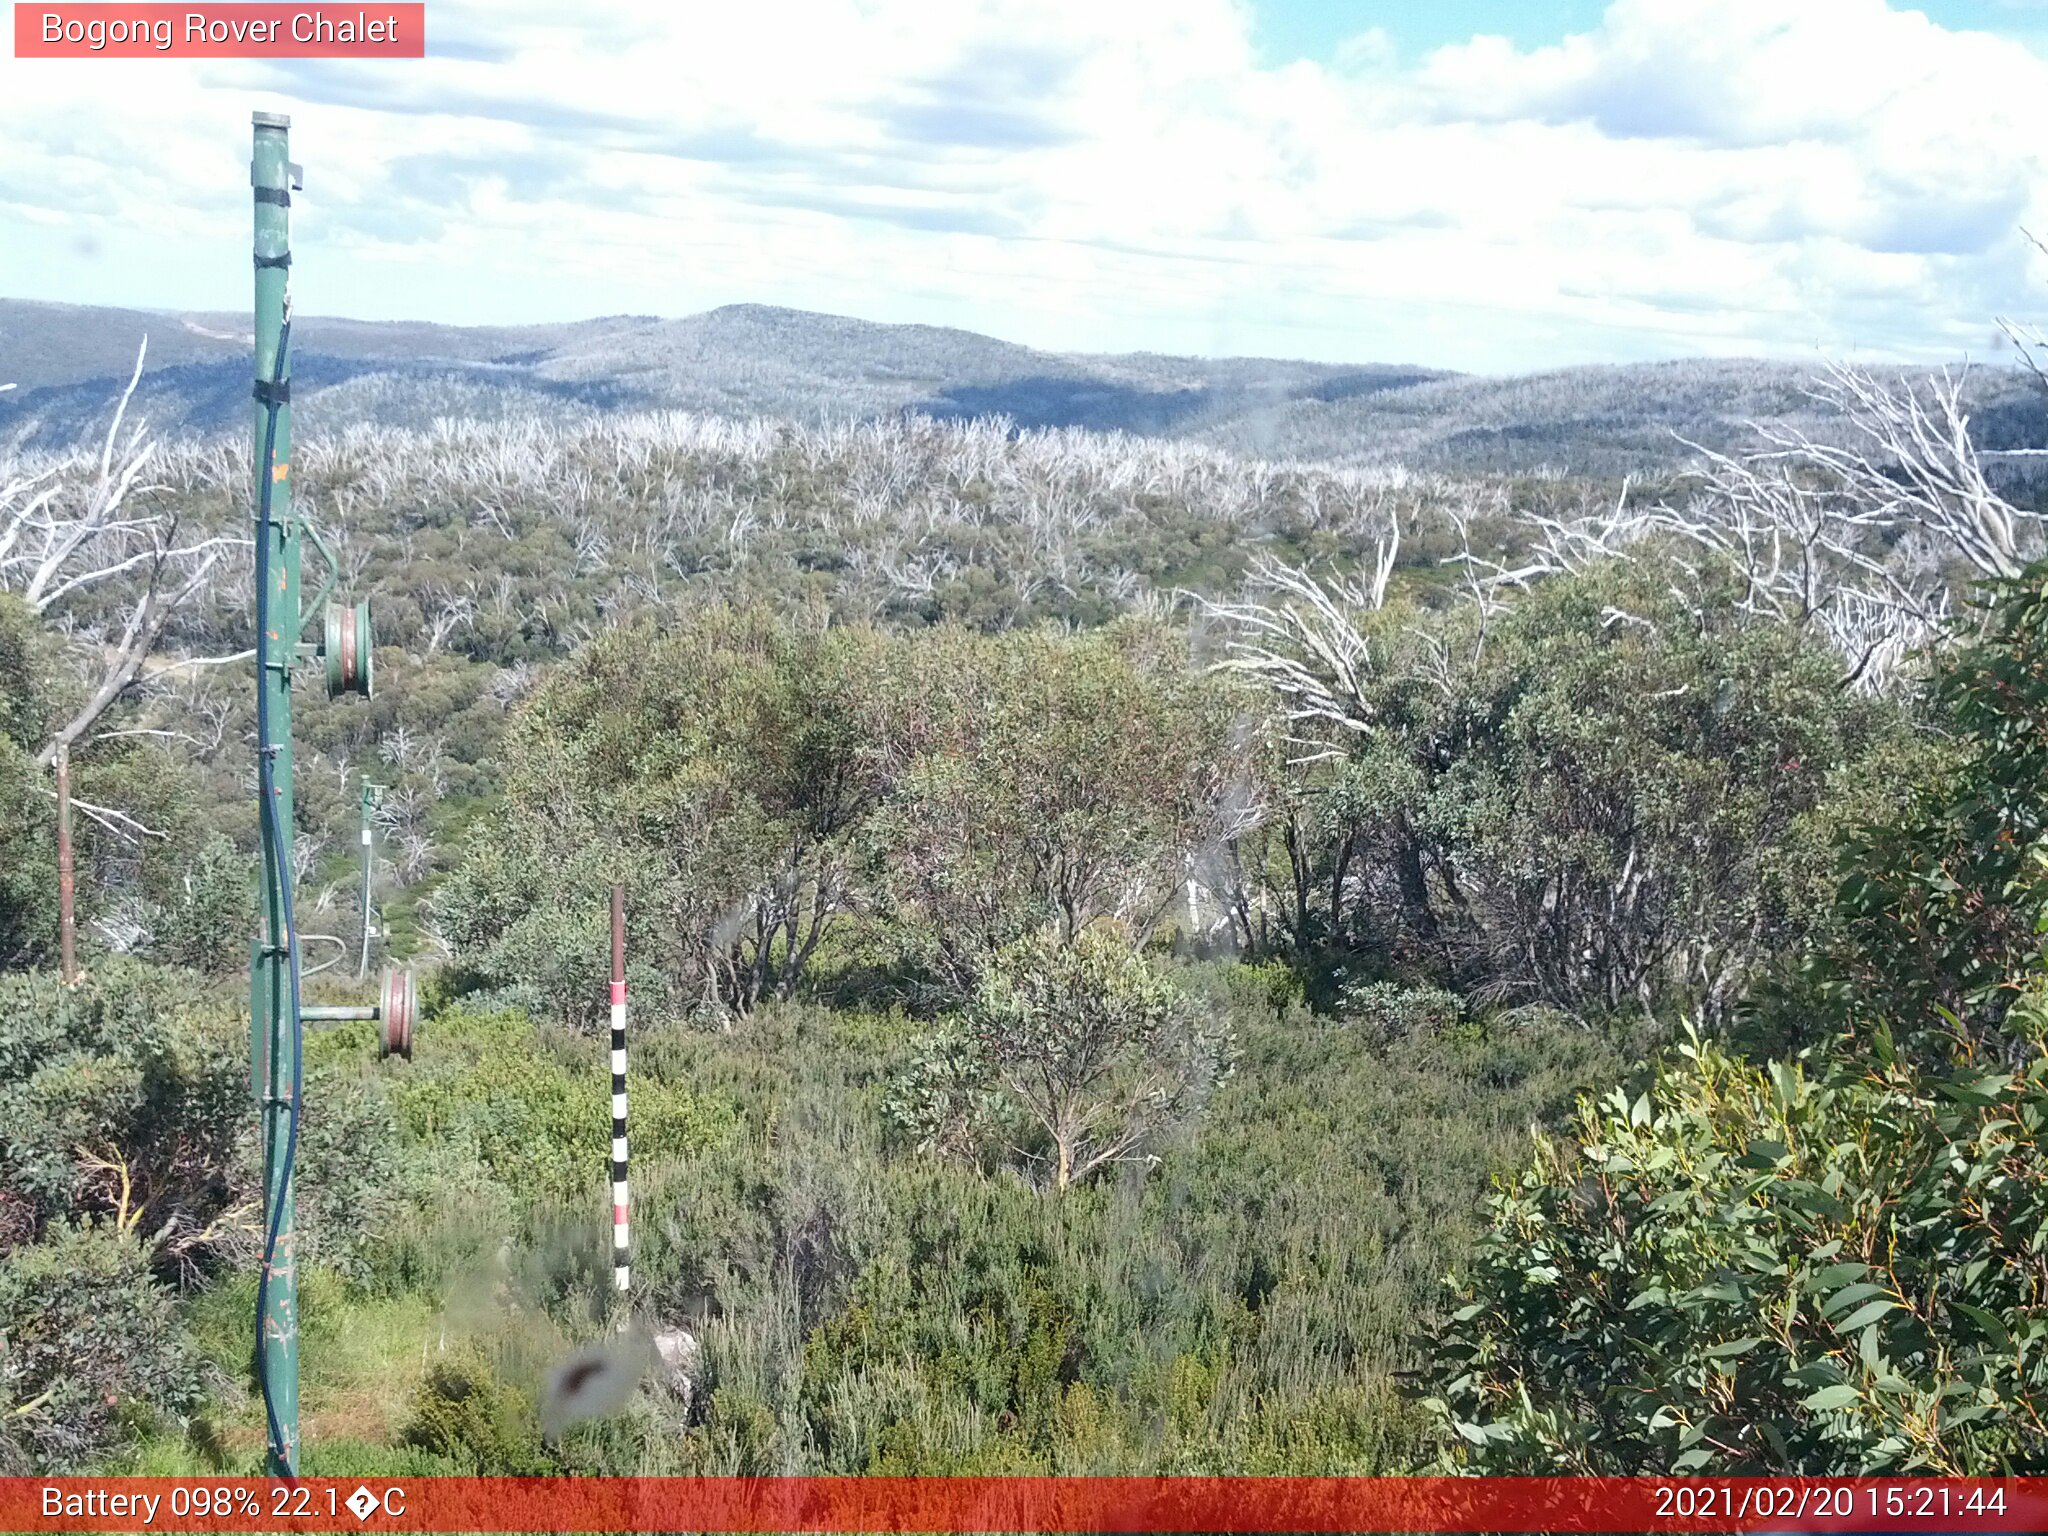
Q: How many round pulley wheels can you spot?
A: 2